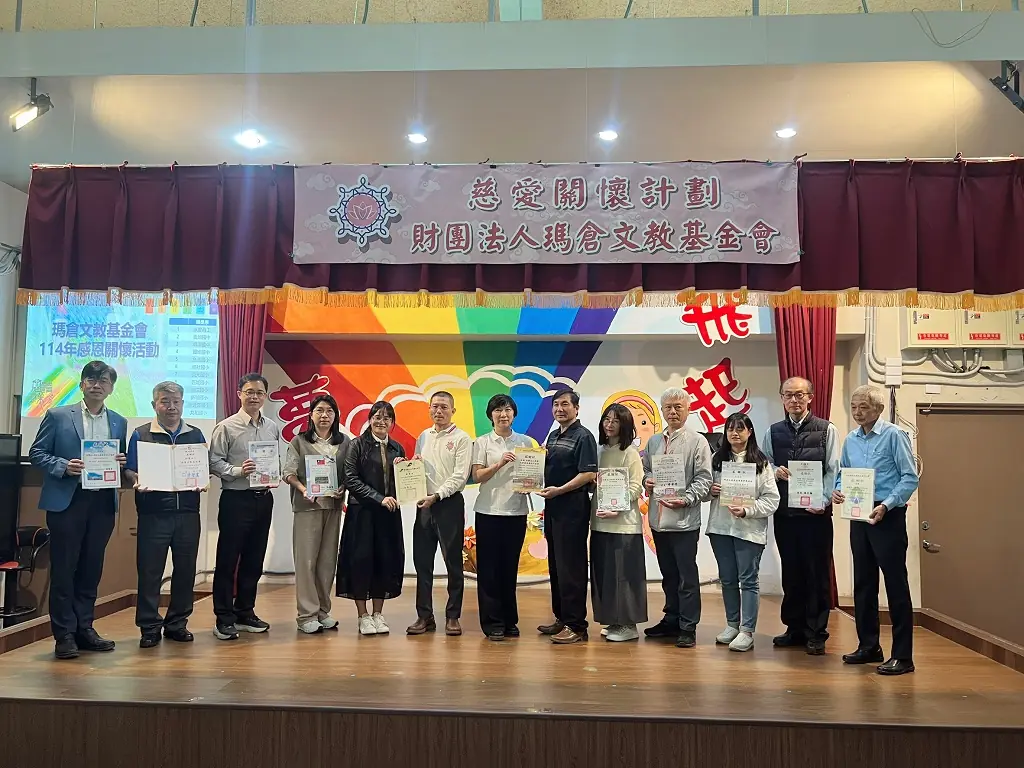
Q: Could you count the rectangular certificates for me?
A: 11